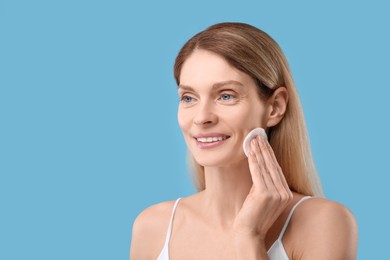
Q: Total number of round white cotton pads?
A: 1